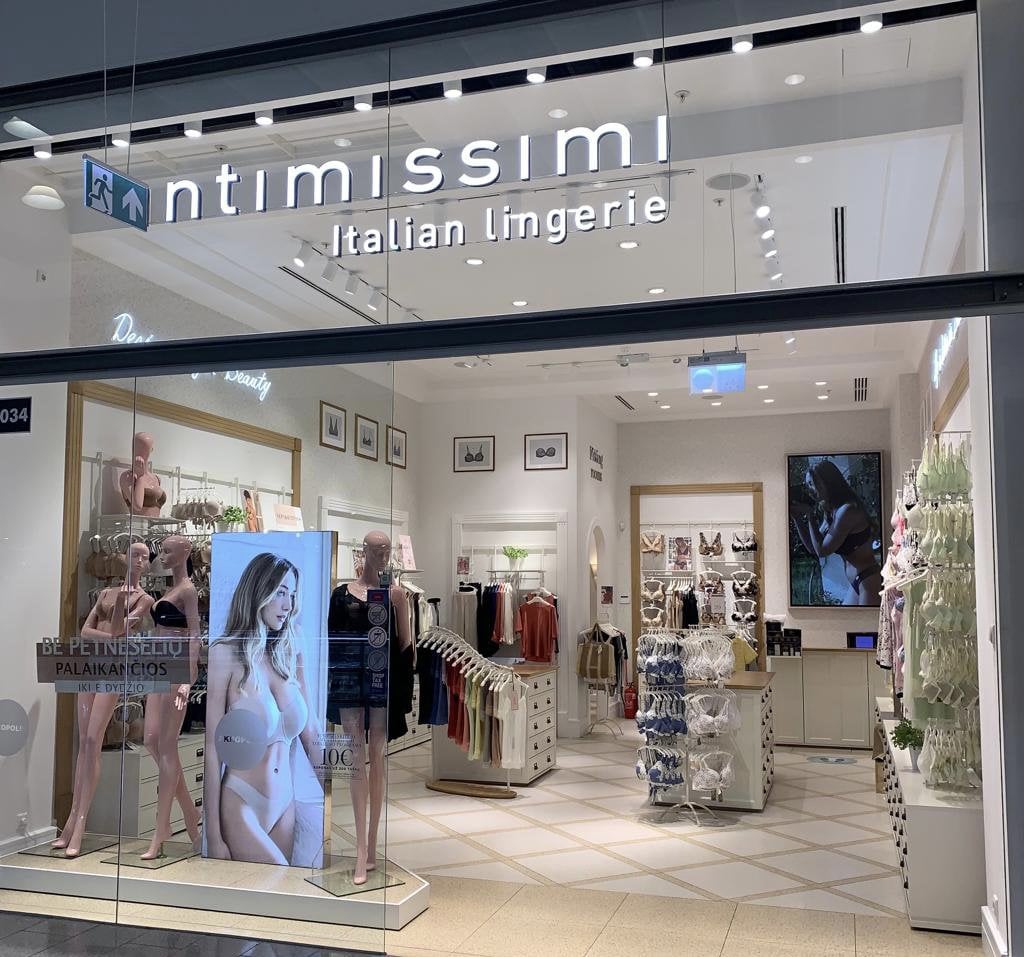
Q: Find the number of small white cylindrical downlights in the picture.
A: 10